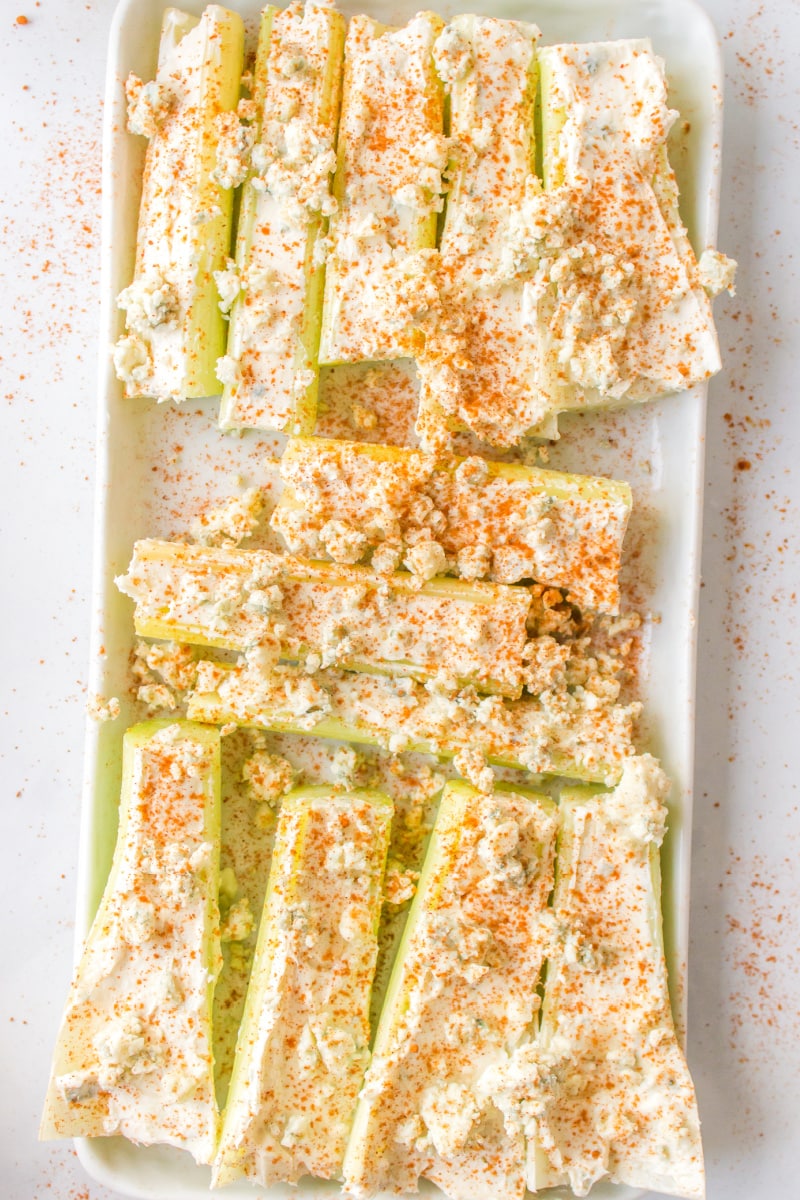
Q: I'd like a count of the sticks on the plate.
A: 12